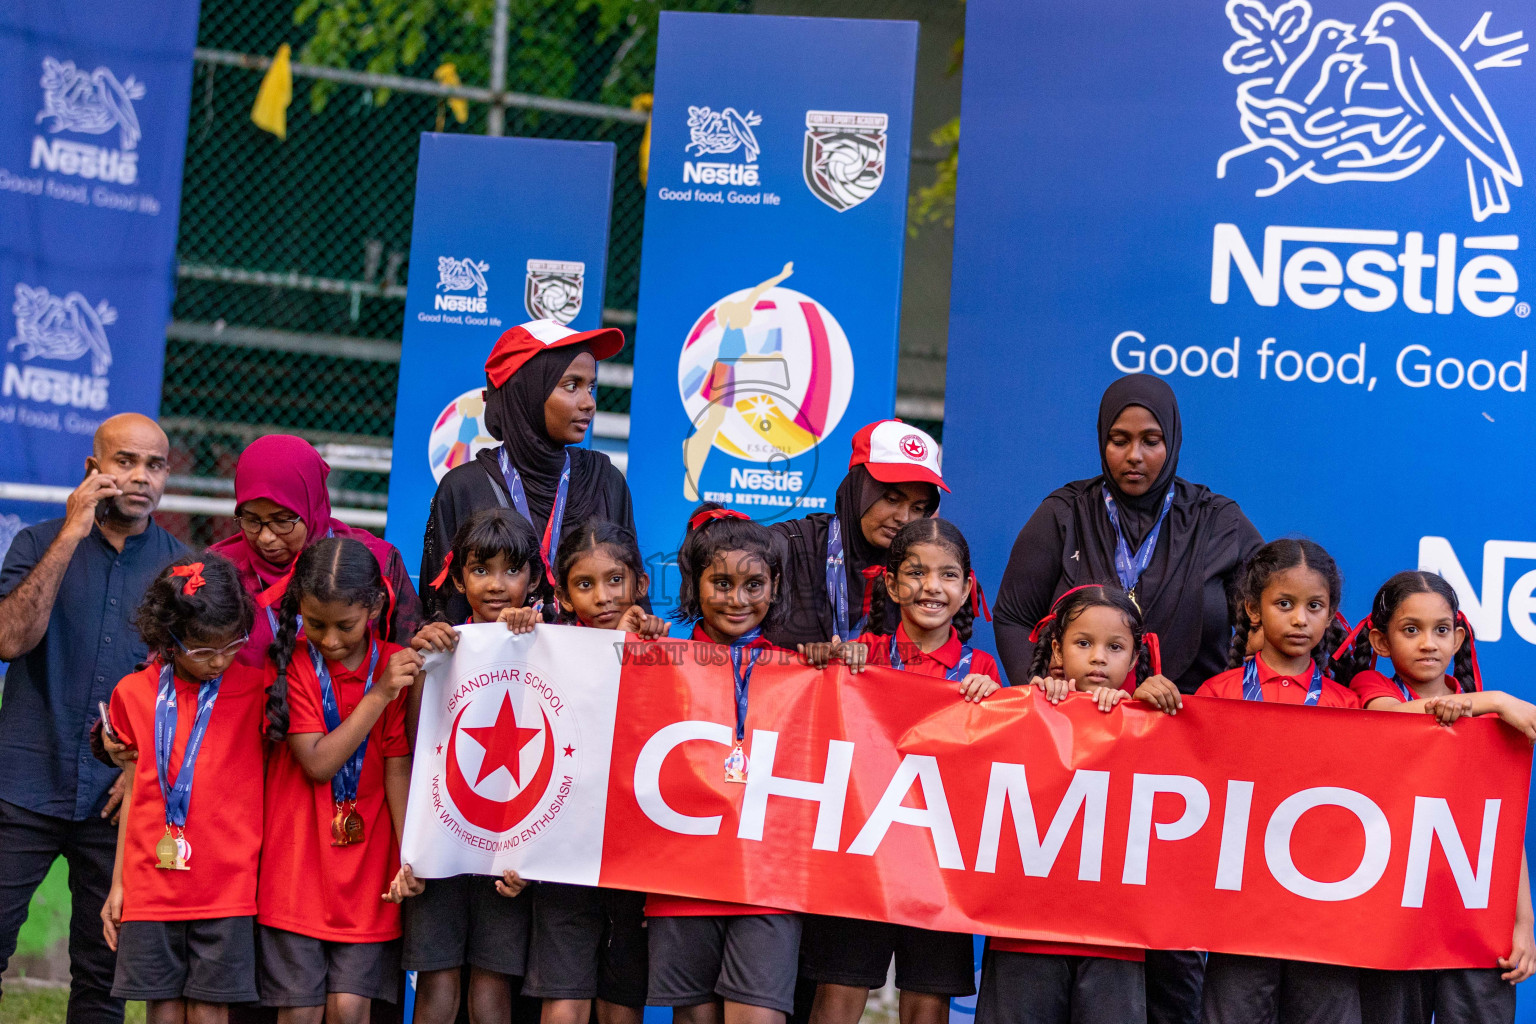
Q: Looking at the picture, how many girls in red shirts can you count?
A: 9